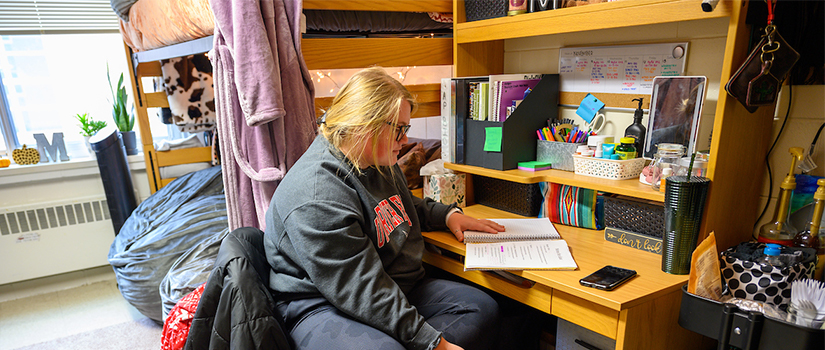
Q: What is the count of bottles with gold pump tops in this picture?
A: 2